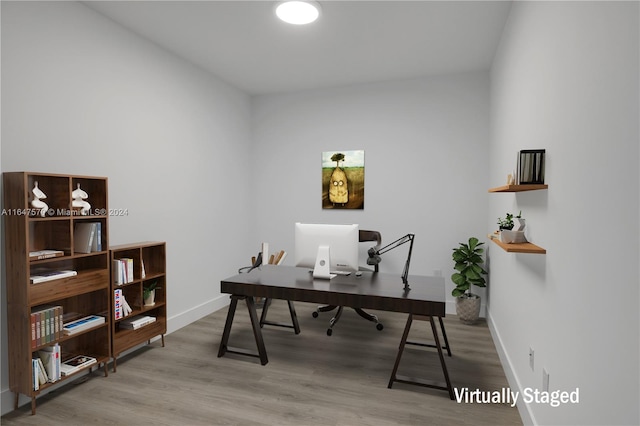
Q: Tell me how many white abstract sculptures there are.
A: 2